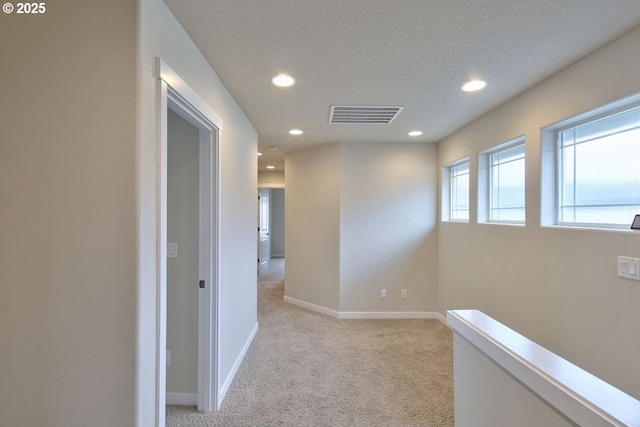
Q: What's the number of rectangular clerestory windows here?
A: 3